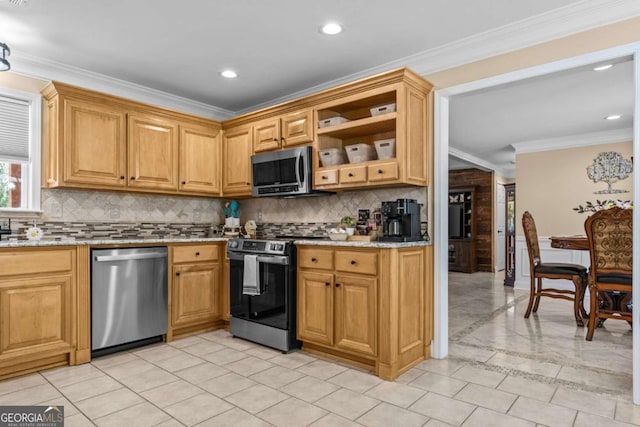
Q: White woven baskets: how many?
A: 5